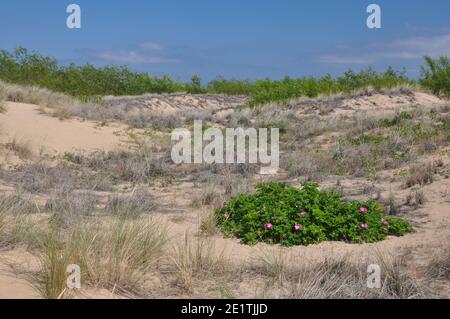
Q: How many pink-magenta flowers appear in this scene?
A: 7